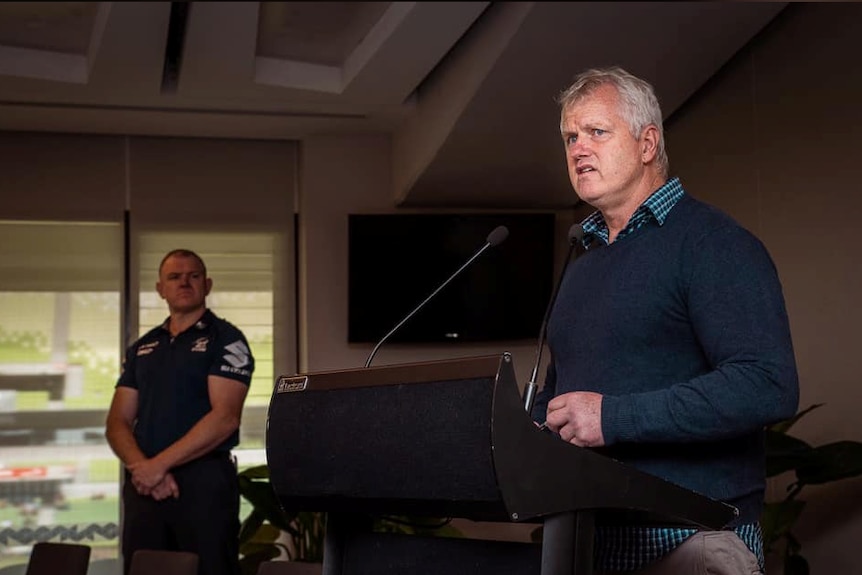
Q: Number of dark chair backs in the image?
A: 3